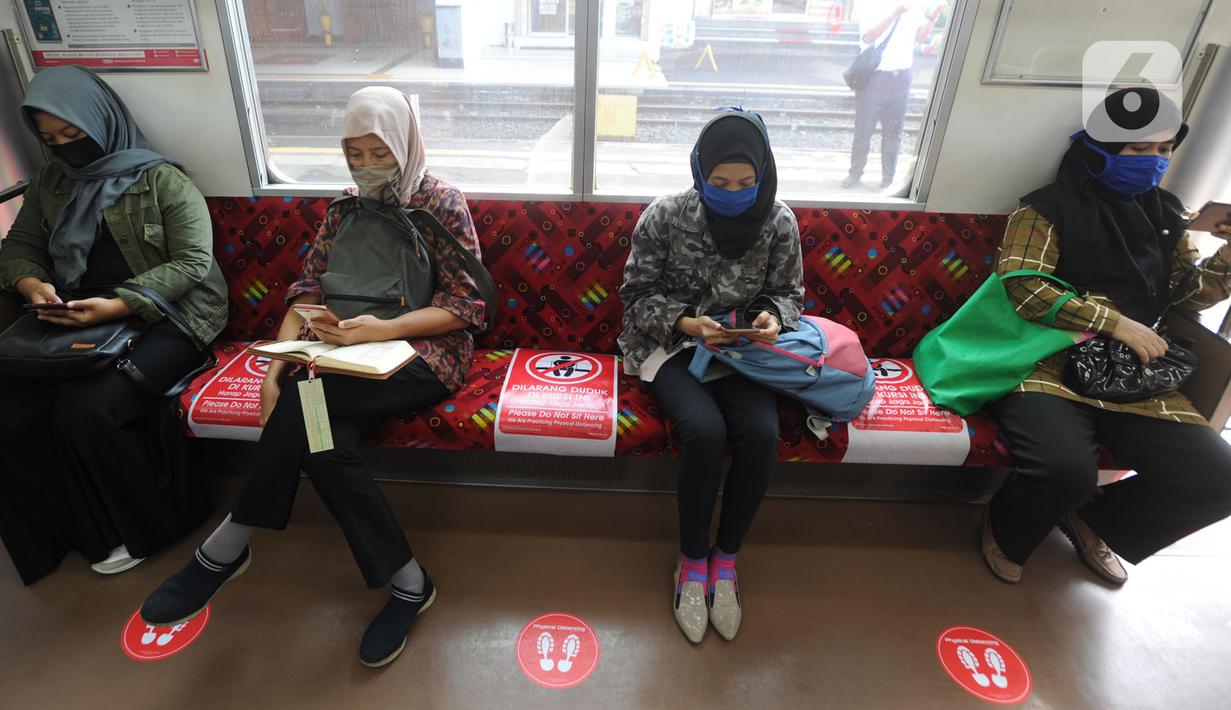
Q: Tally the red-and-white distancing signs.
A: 6